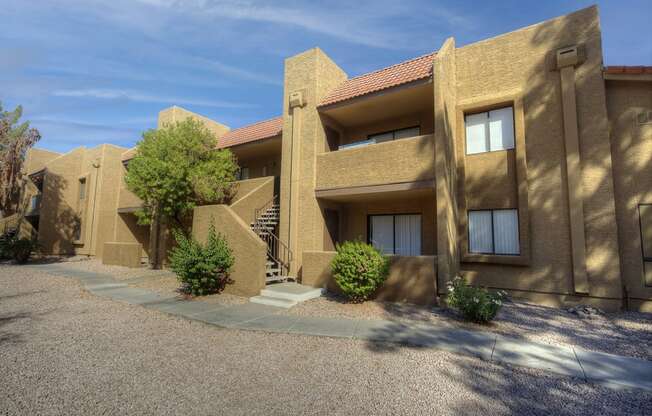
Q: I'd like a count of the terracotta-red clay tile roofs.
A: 3